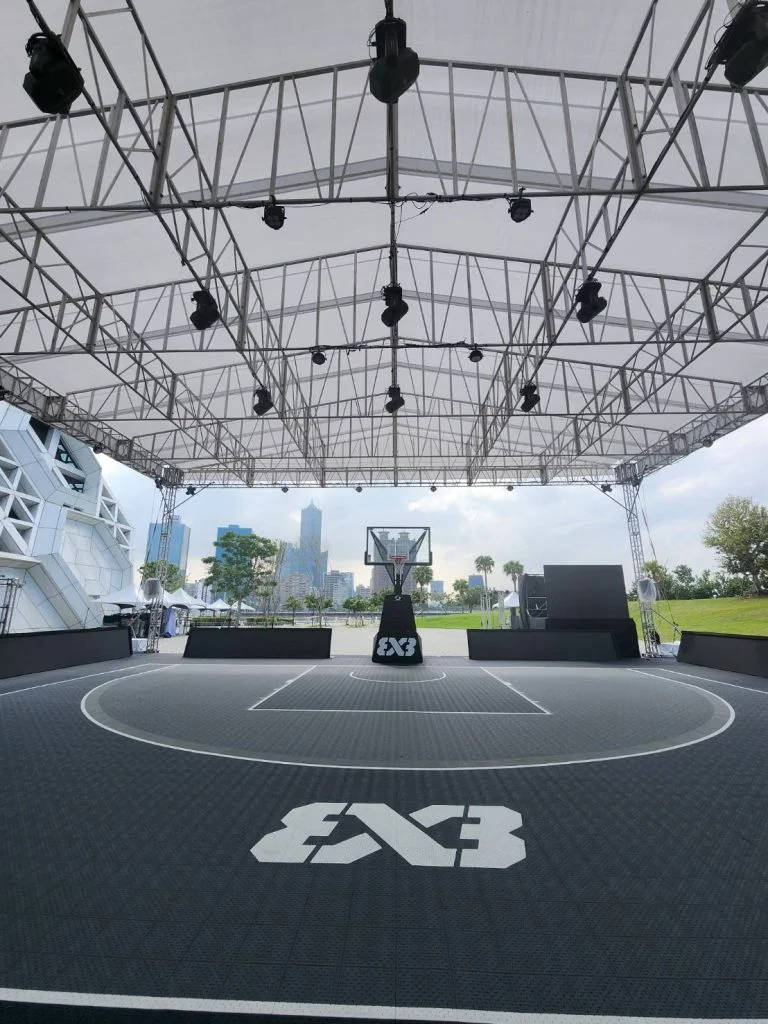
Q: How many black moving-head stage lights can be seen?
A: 9